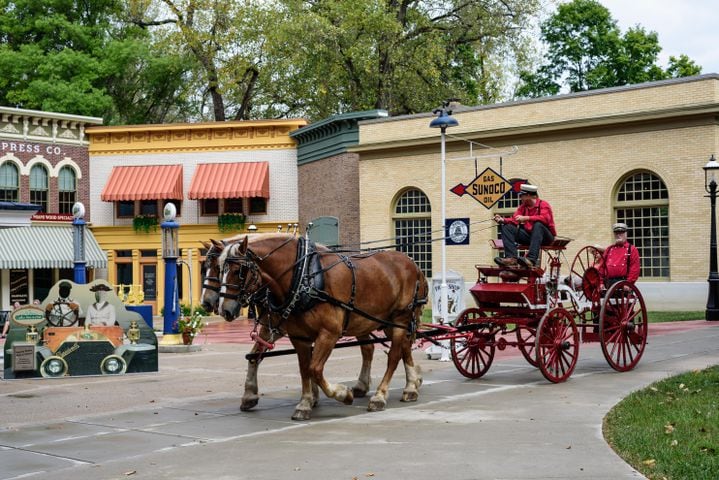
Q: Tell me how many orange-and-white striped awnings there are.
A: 2